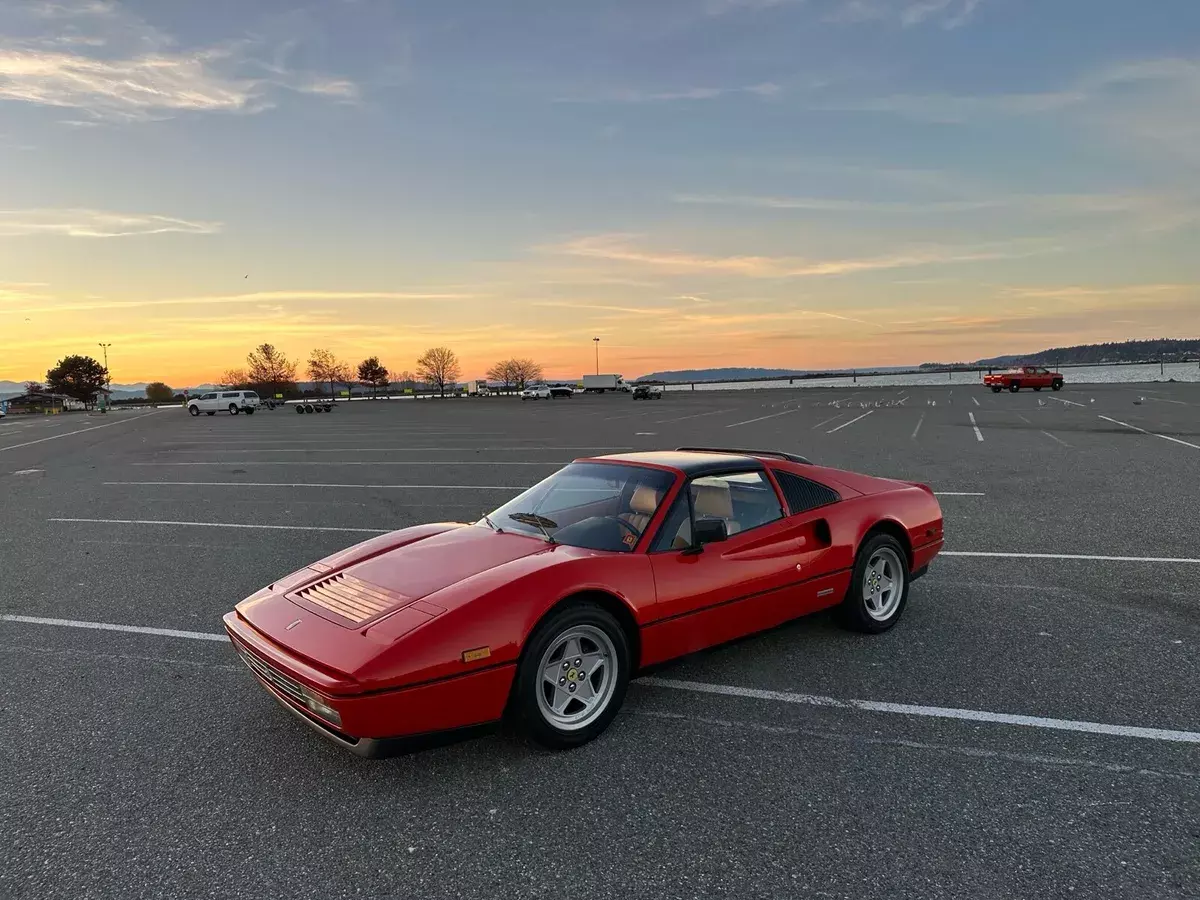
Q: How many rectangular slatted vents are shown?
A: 1